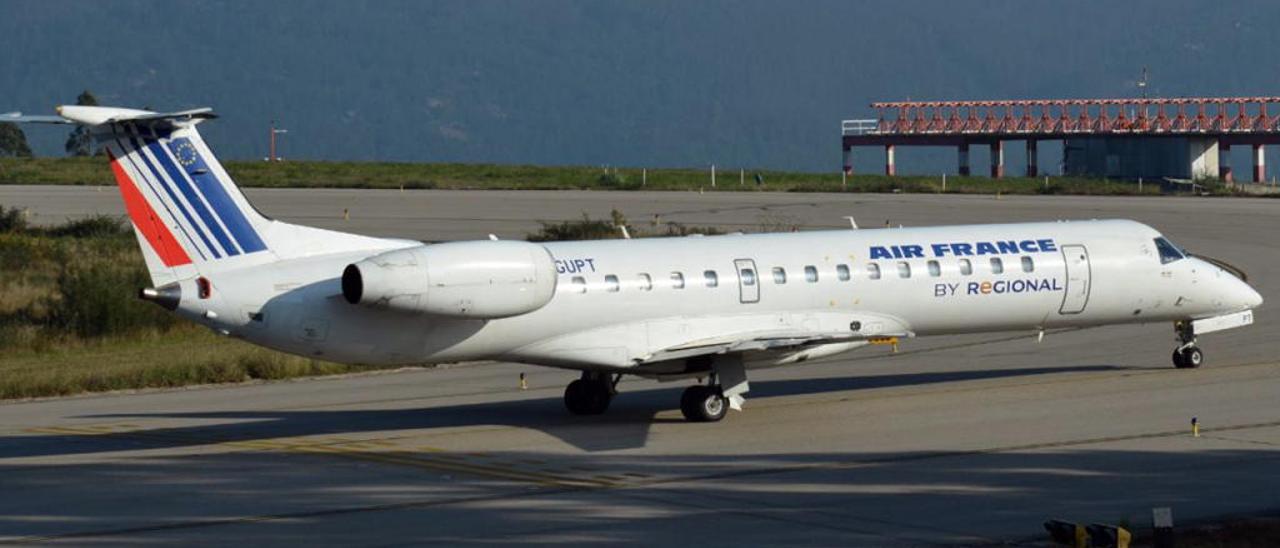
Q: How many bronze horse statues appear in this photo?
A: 0